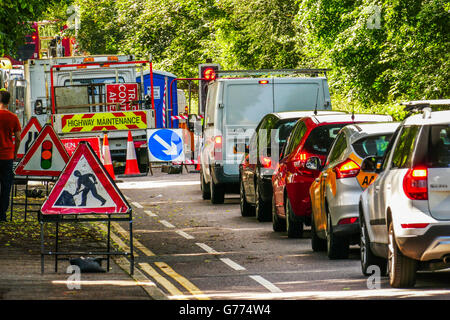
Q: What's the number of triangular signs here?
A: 3